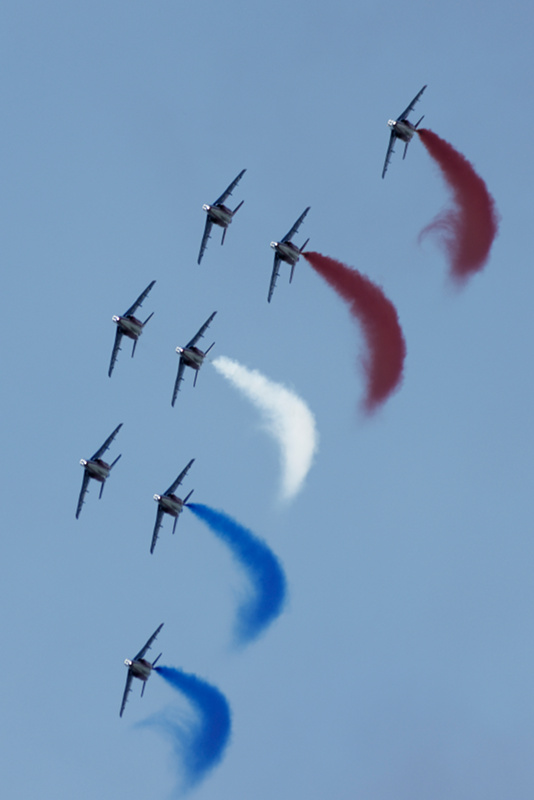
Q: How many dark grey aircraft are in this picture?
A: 8